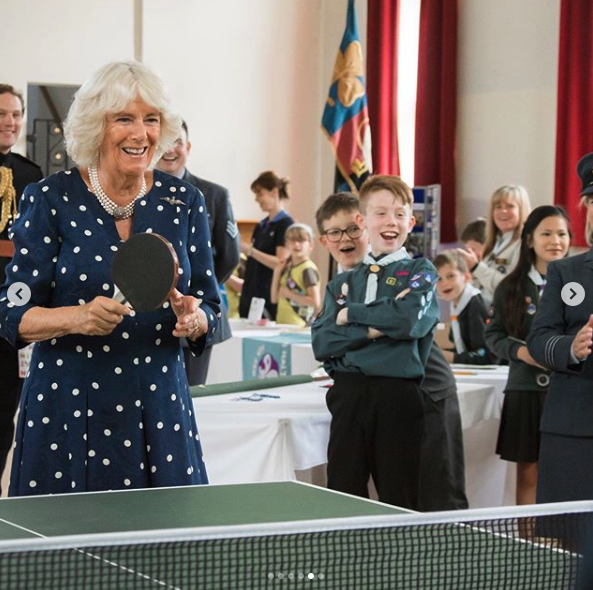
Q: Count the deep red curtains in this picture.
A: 3